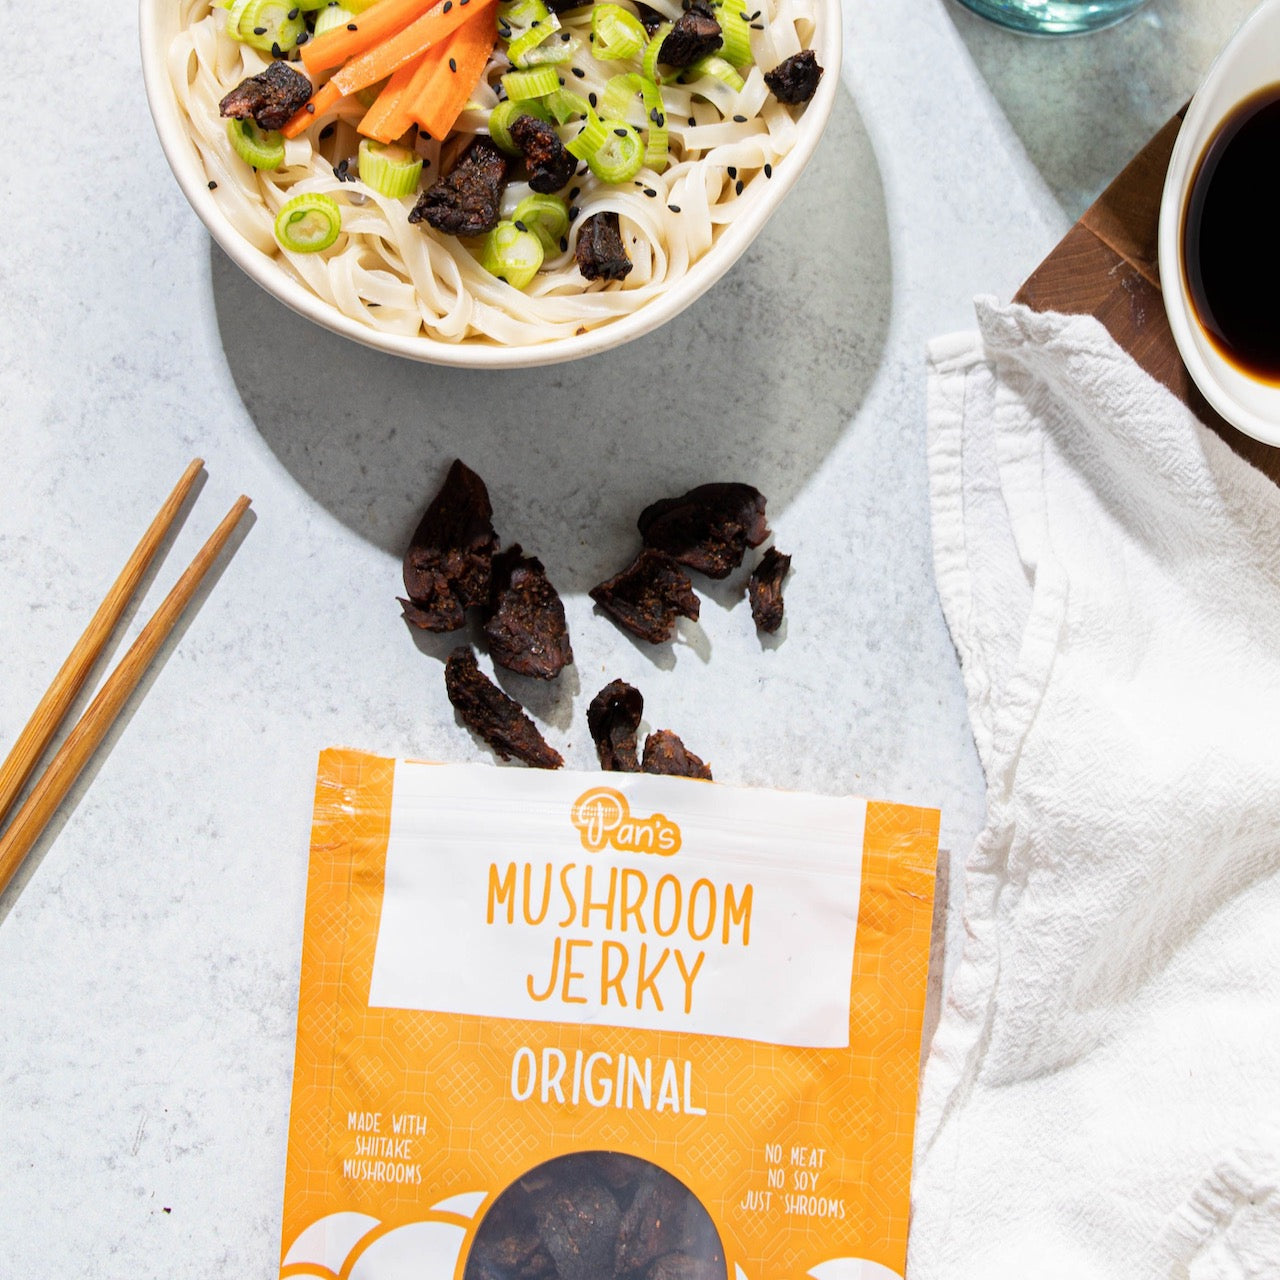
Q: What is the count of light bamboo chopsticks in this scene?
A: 2